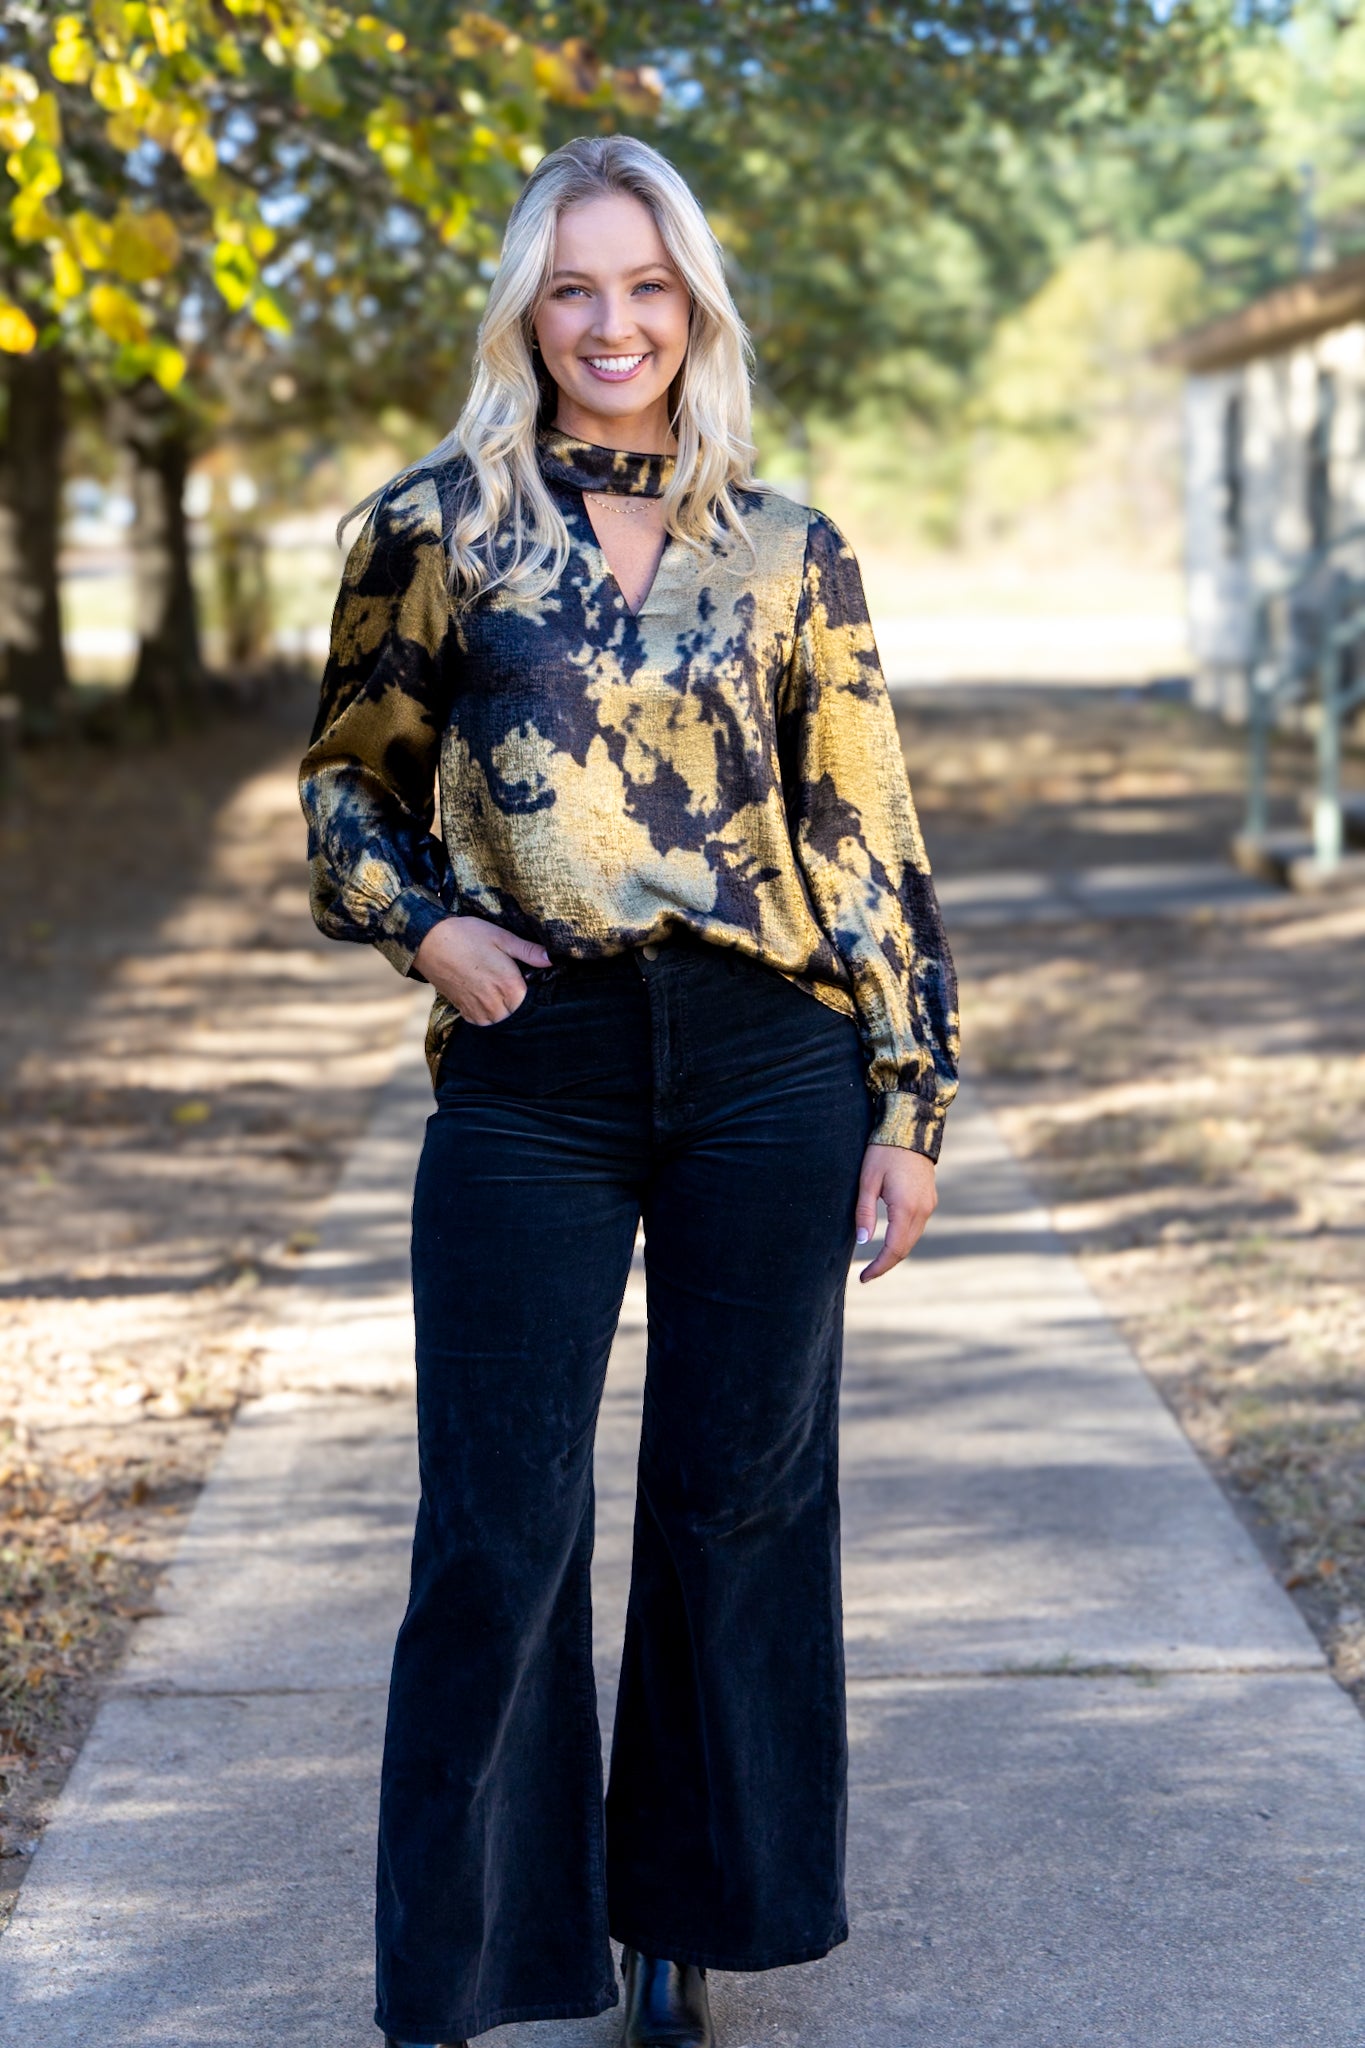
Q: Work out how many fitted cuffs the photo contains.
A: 2